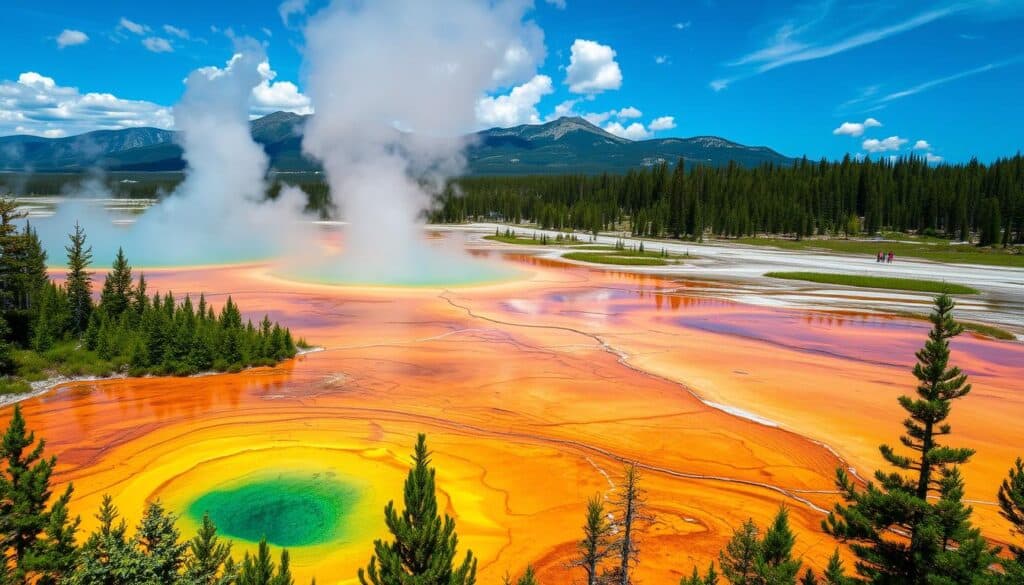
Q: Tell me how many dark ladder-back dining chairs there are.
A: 0